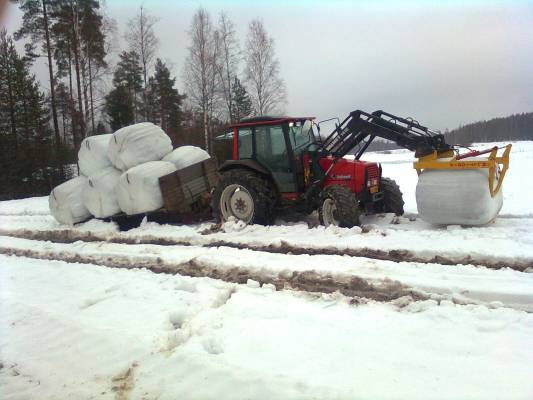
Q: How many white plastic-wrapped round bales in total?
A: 7